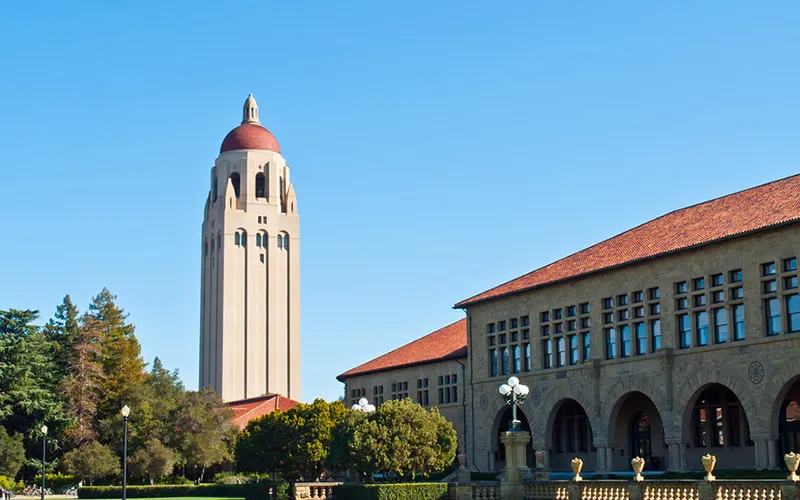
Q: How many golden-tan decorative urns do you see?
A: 4